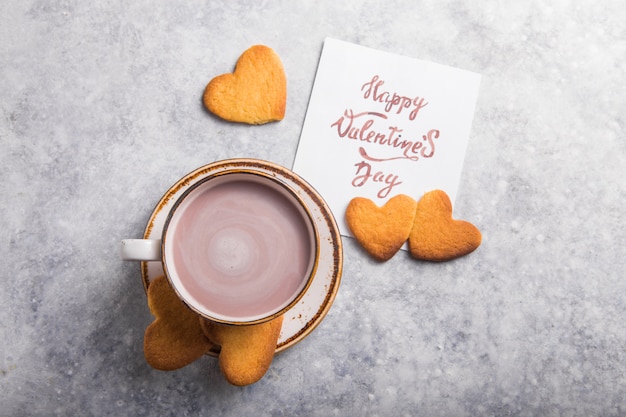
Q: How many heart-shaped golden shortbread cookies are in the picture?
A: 5